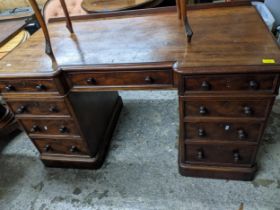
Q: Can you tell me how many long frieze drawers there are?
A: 1